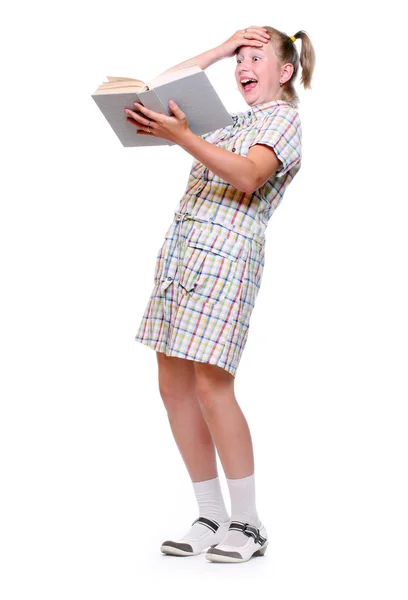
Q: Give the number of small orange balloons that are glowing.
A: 0